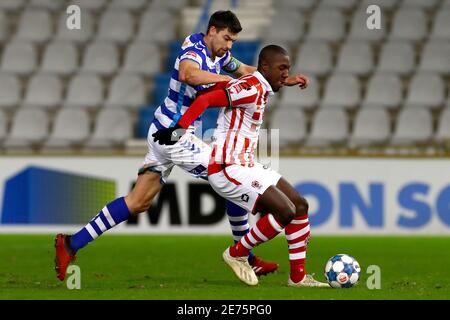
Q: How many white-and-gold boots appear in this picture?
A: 2